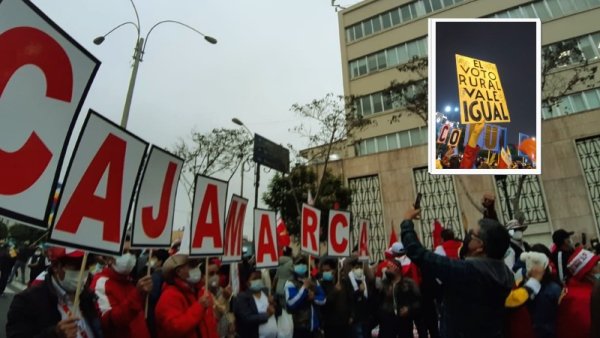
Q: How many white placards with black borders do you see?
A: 9